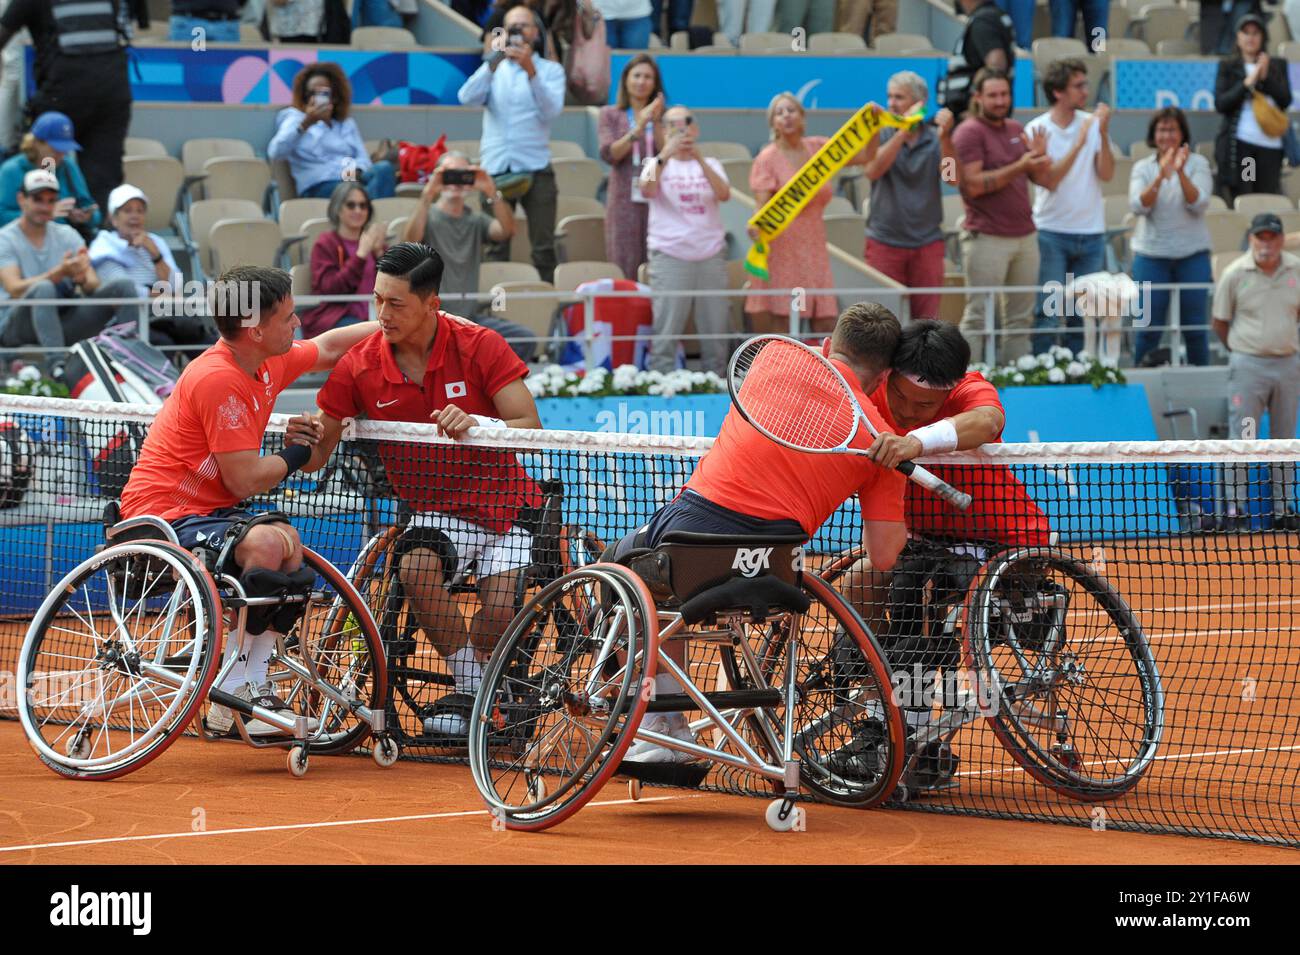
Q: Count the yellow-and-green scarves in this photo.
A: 1